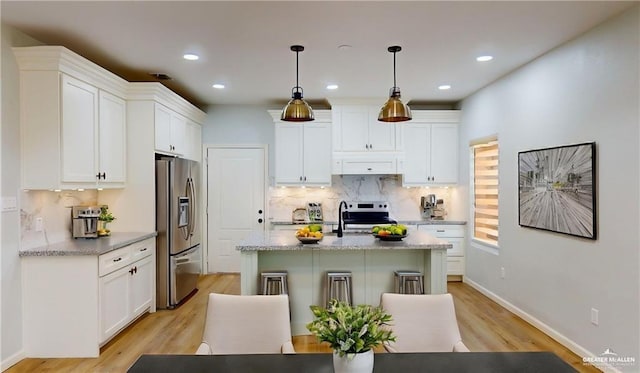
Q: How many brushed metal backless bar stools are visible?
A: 3